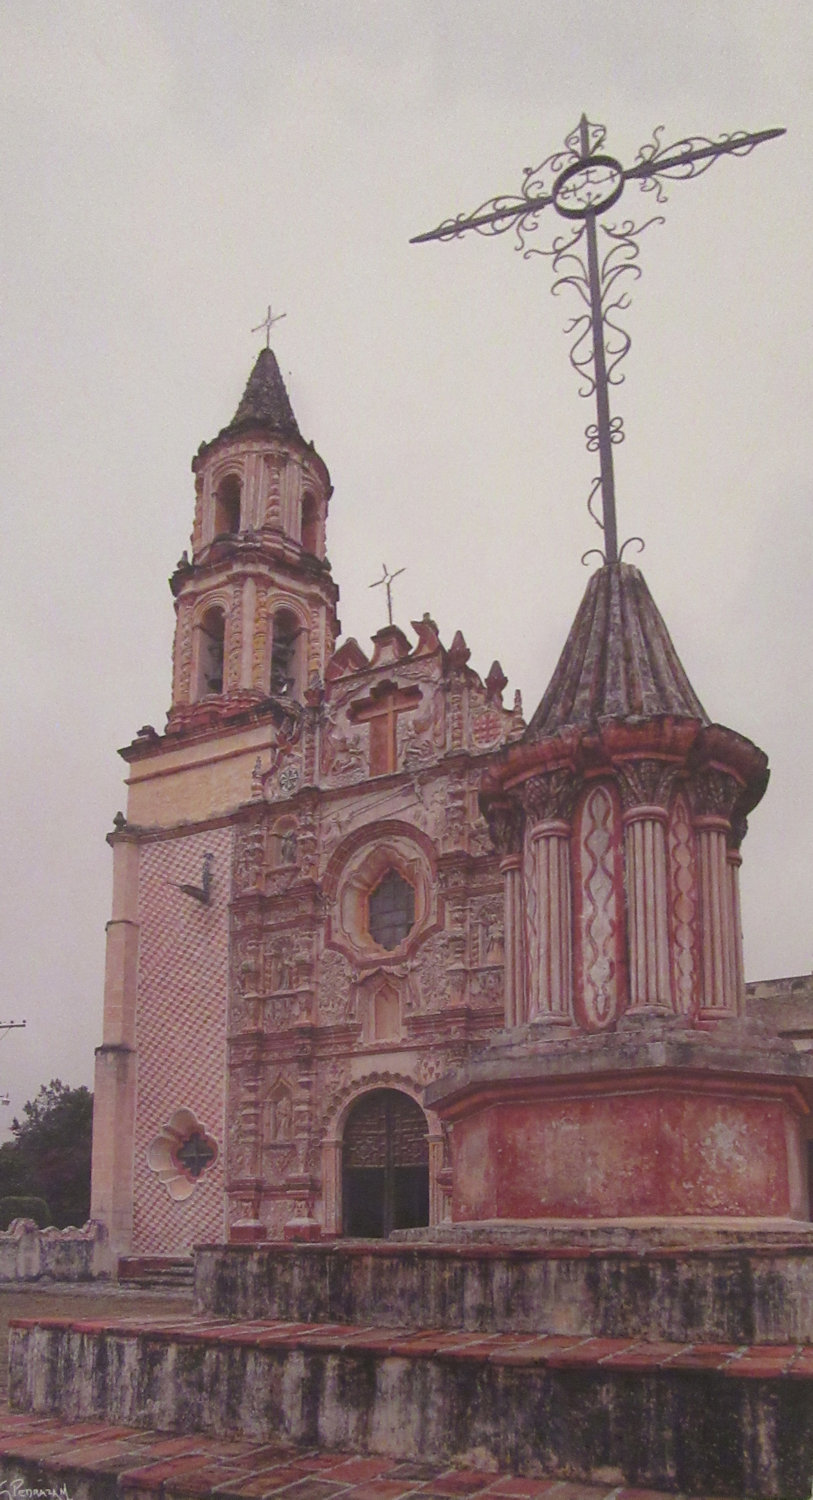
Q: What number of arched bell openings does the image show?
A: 4